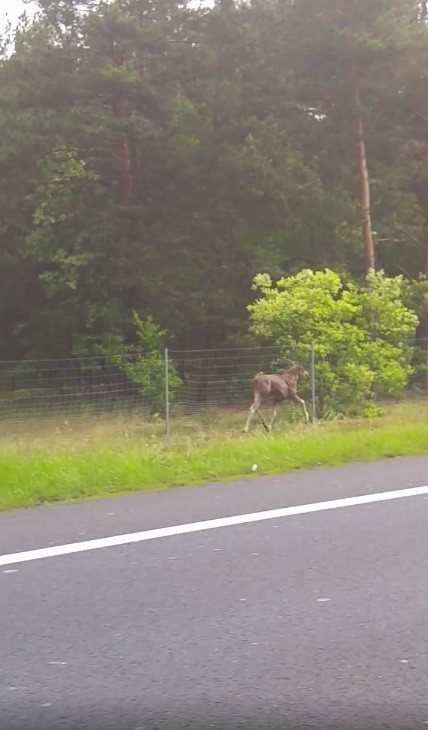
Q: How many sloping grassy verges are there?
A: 1